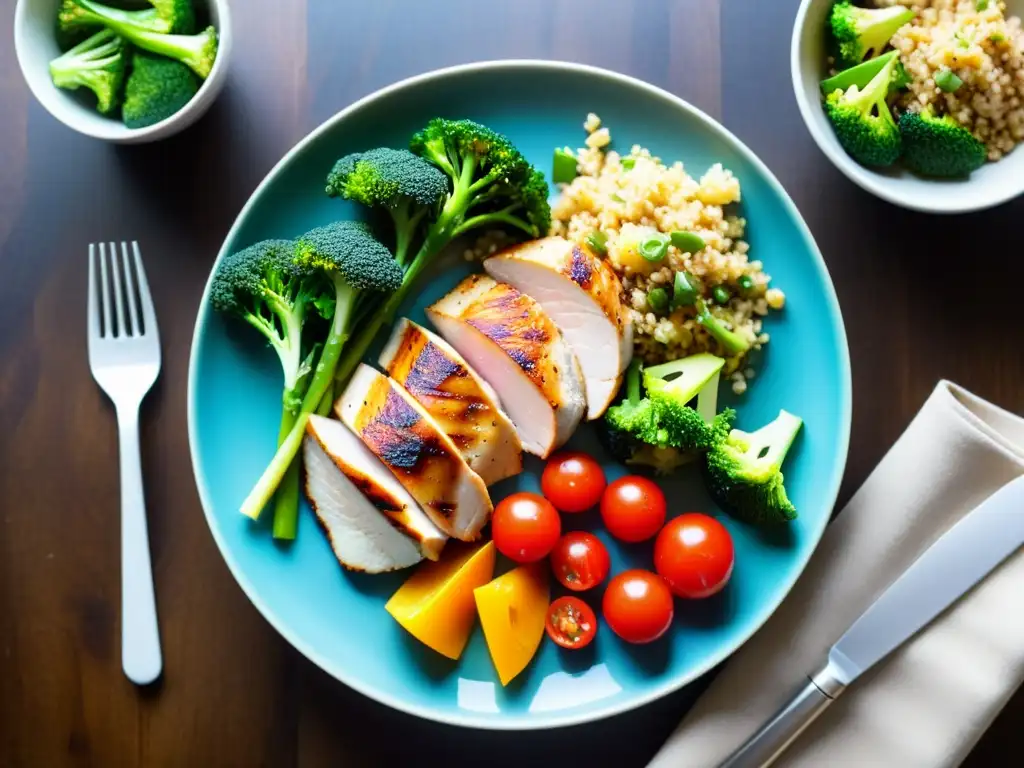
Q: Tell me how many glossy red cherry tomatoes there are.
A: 7